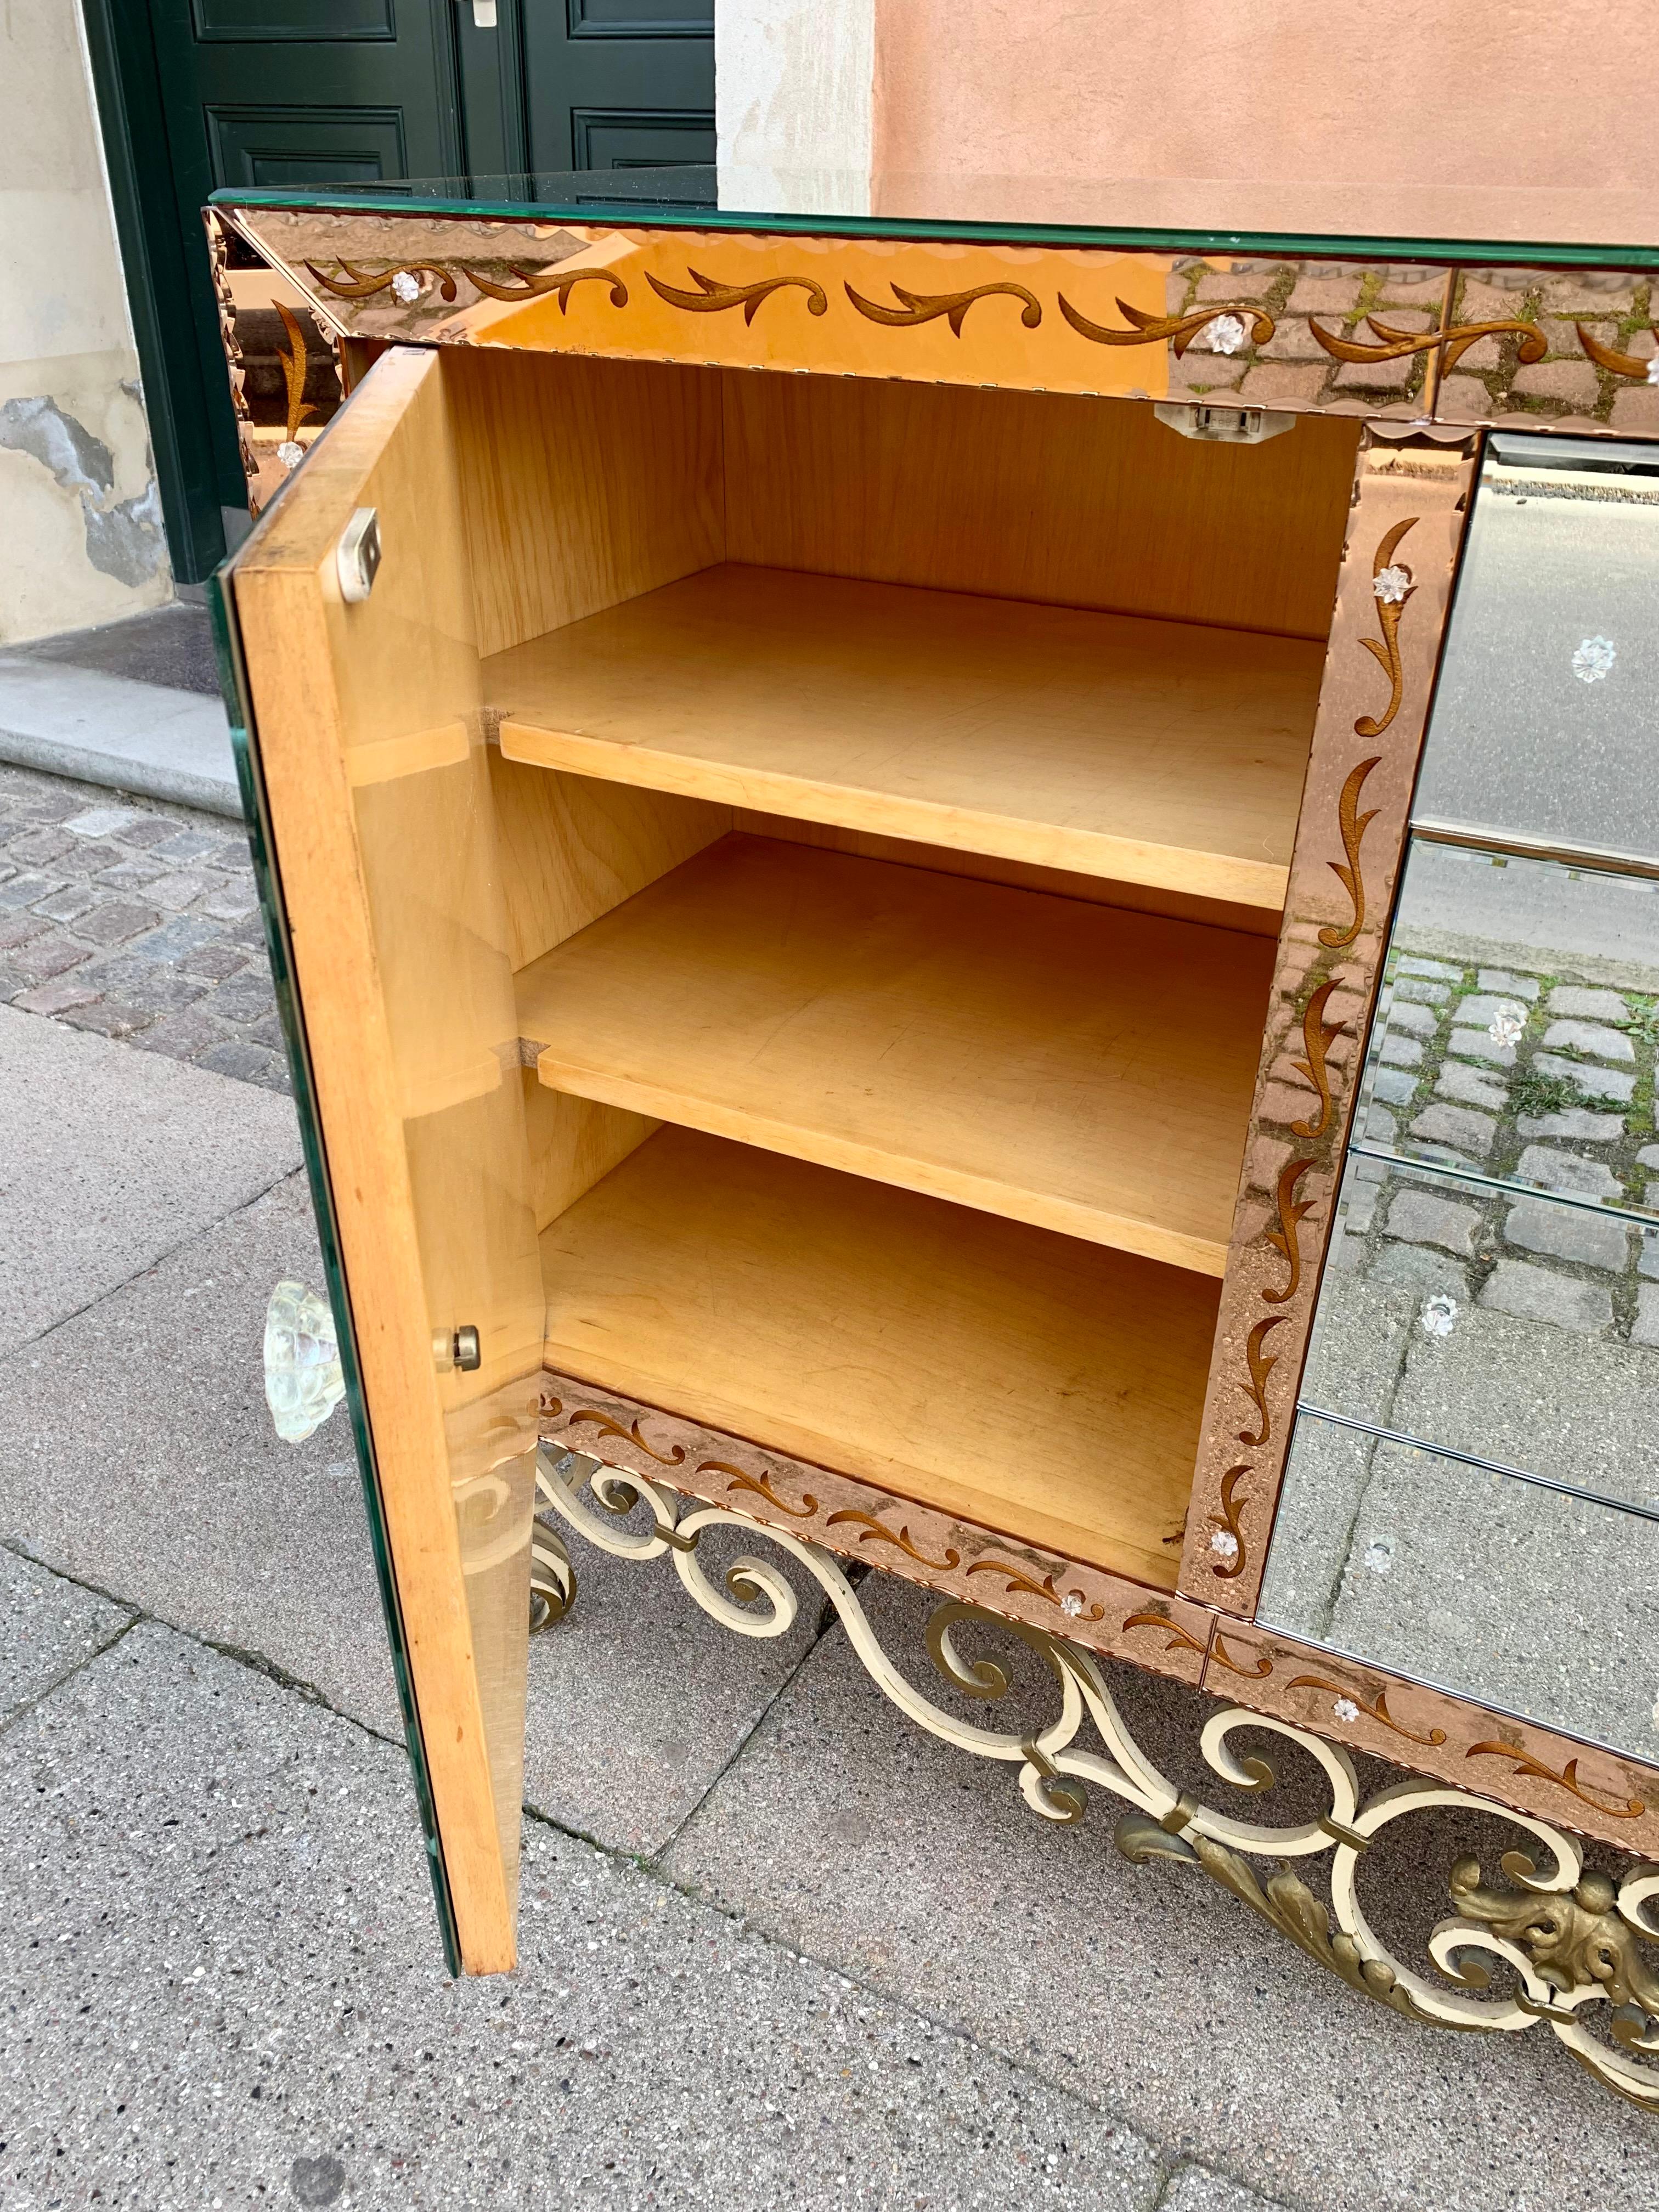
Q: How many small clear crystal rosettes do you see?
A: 12